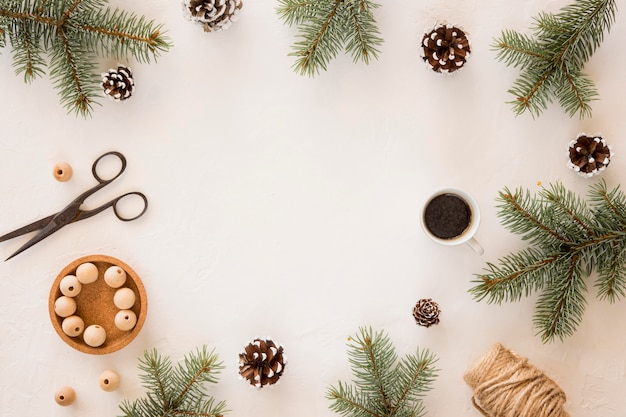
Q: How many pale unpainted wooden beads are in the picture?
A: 11